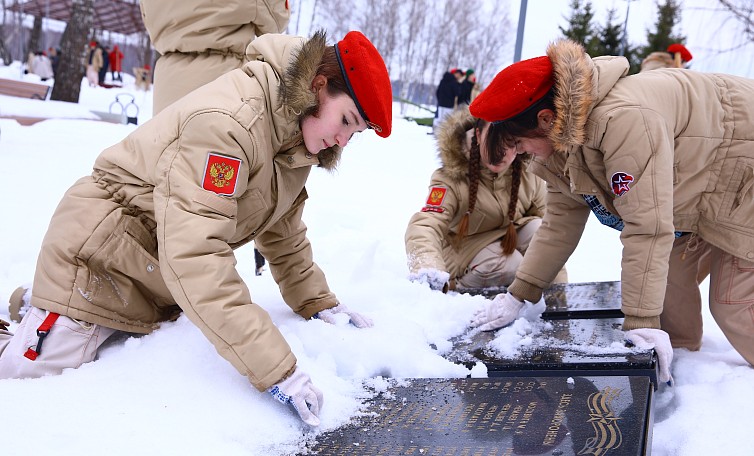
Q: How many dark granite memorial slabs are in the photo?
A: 3